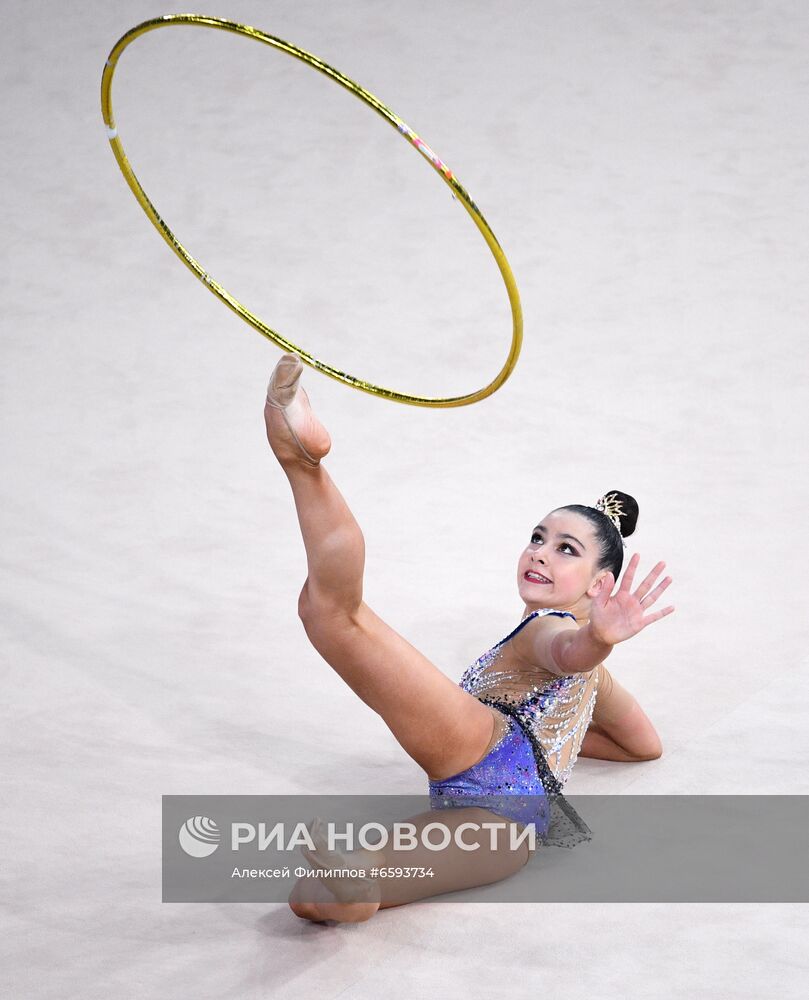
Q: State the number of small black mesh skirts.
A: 1